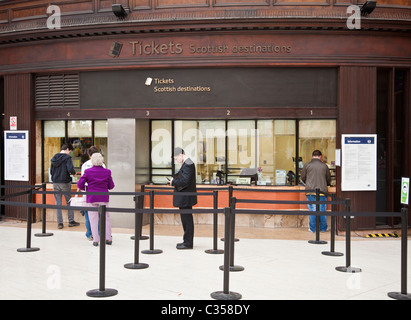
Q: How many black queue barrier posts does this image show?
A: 14